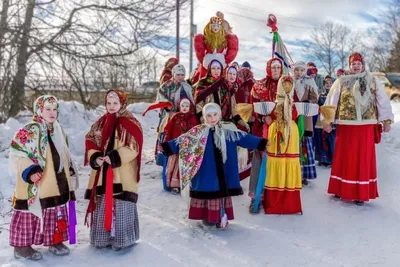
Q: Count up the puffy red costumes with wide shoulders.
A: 1